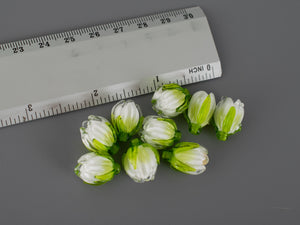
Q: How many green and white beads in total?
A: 9